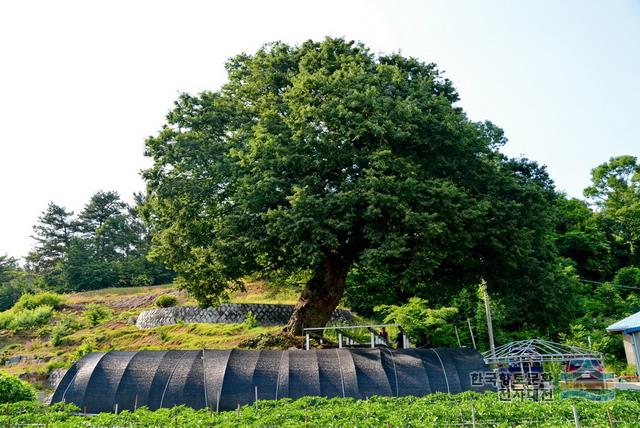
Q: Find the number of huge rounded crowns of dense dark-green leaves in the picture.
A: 1